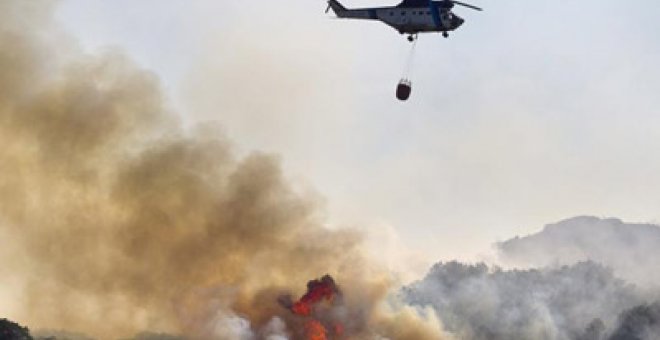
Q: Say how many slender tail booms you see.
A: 1